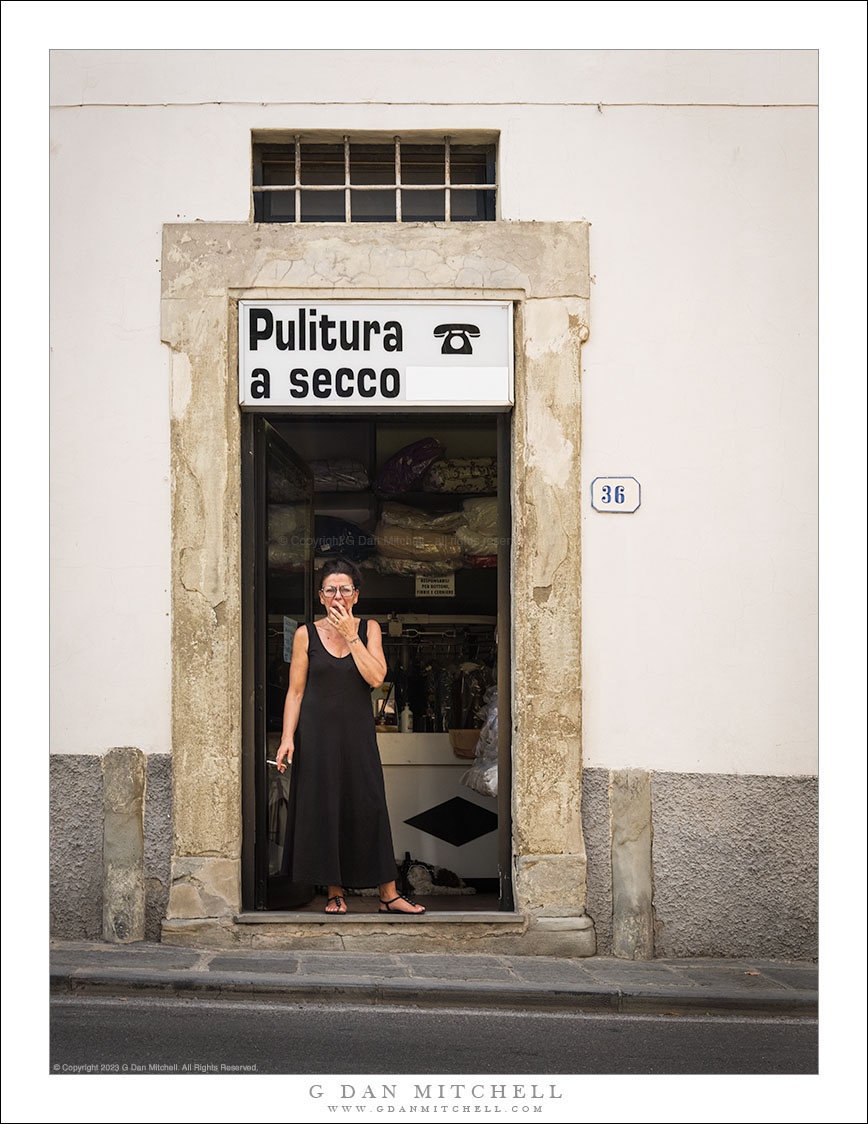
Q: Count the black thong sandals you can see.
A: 2